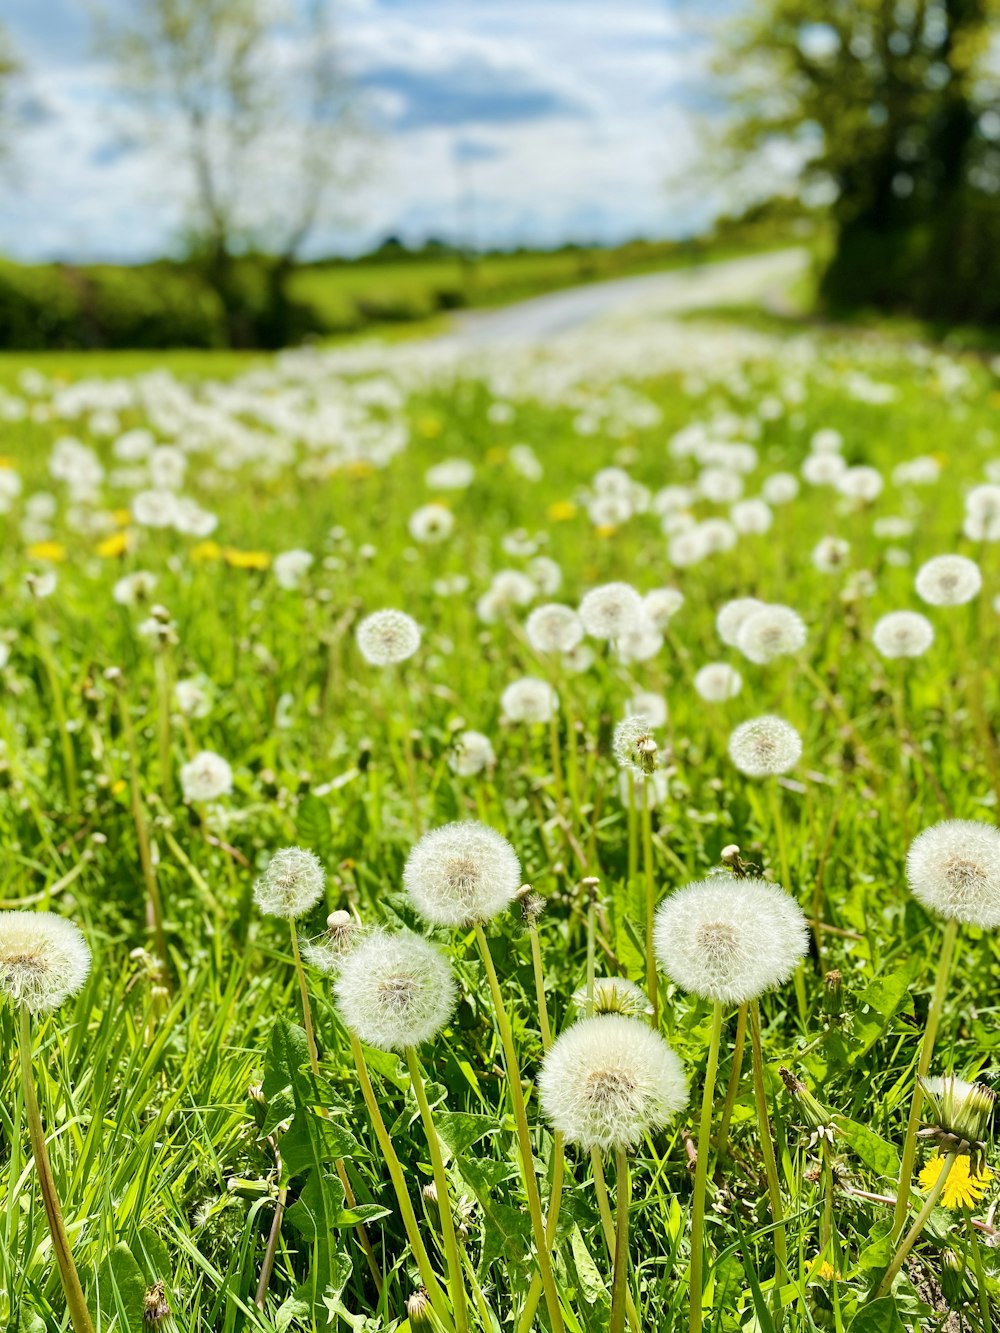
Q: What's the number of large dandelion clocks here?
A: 6